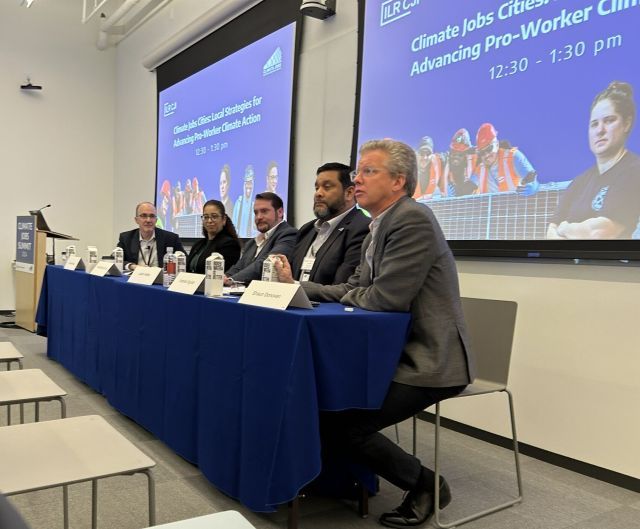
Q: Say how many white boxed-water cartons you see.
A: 6